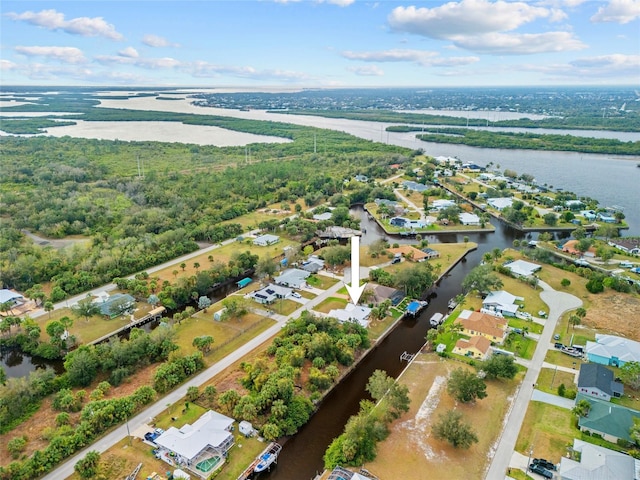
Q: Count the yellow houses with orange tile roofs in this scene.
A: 2